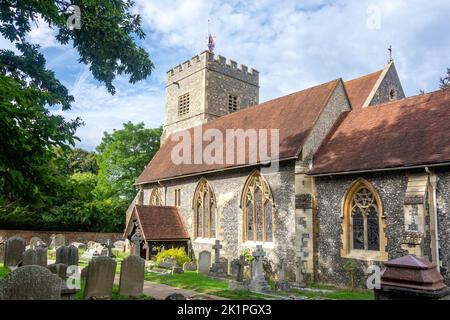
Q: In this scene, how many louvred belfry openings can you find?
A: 2